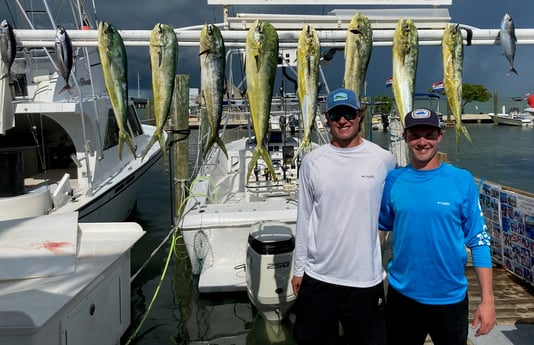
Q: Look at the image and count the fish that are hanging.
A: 11